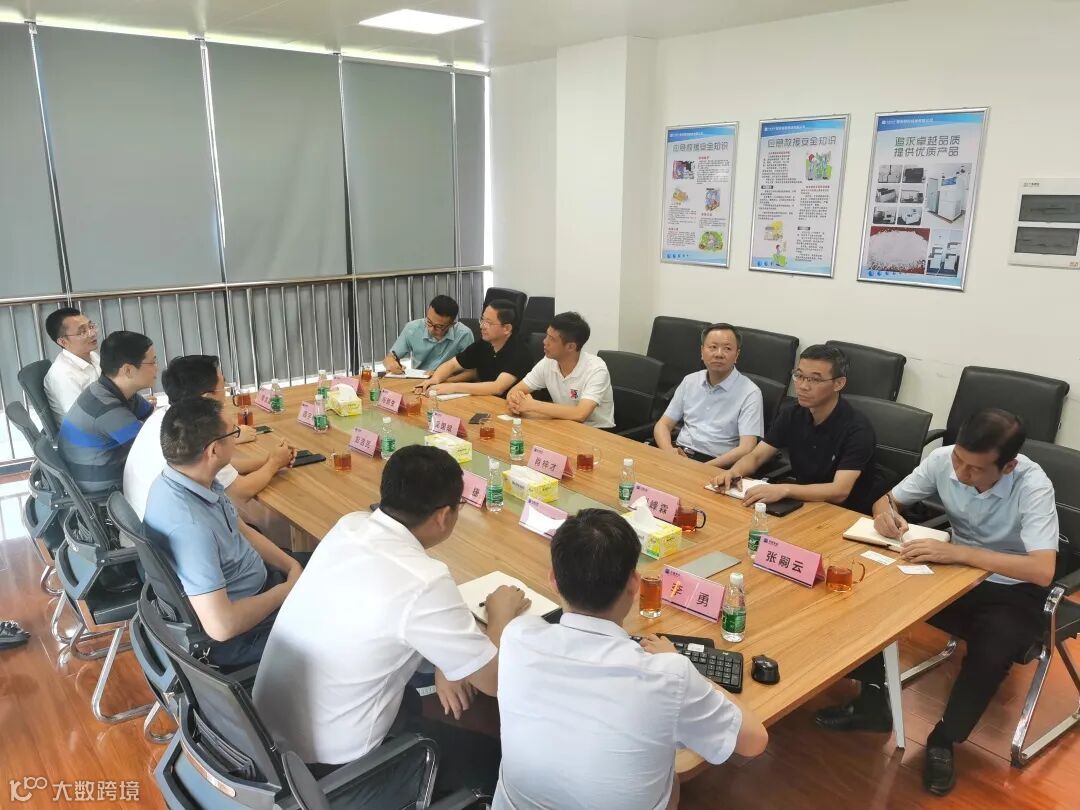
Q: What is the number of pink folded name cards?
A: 12